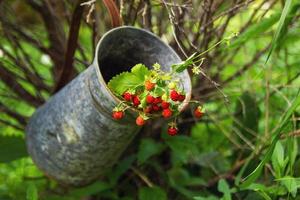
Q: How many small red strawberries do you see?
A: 15